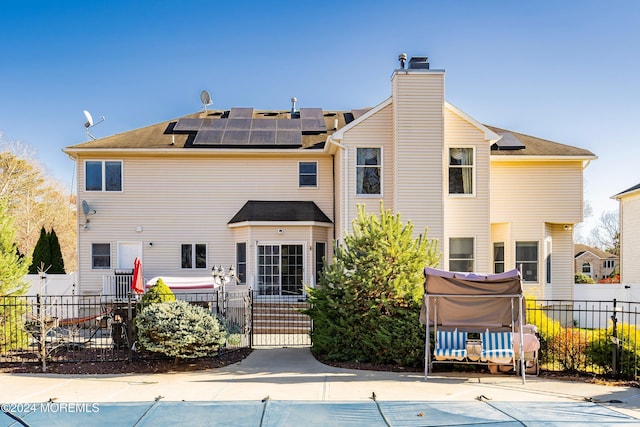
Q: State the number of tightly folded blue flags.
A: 0